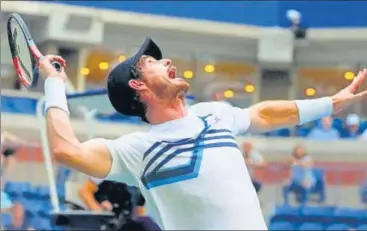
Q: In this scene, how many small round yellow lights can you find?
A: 9